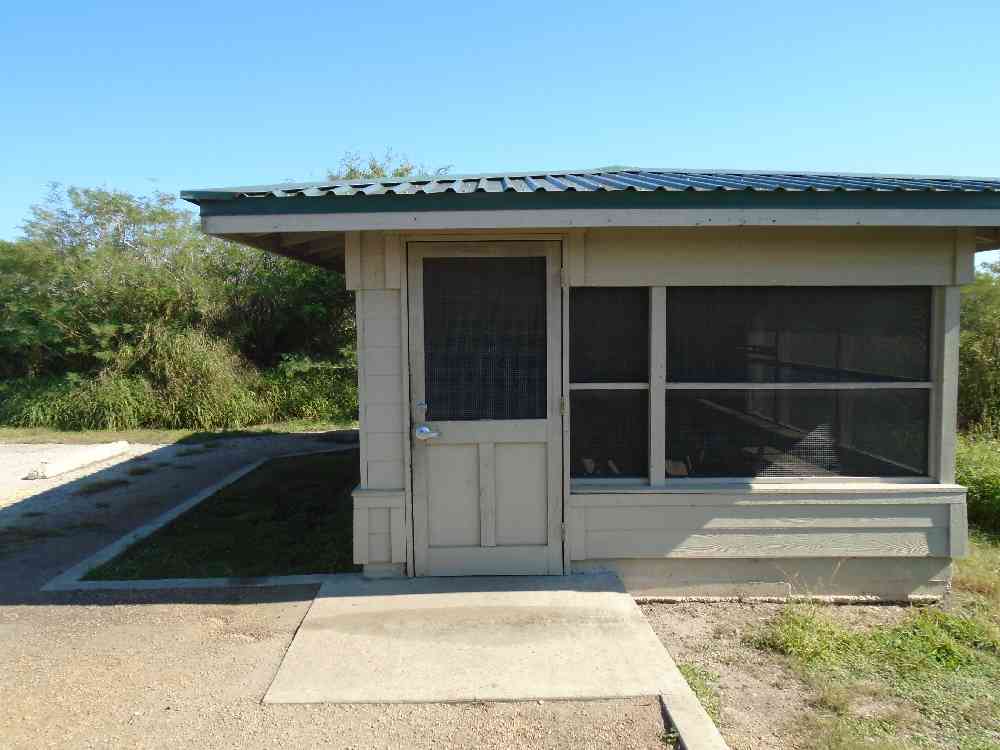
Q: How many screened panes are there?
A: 5